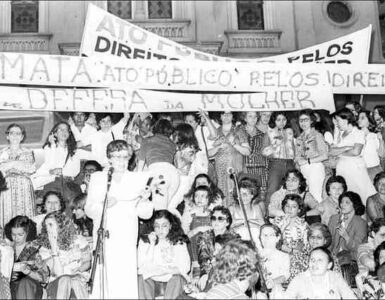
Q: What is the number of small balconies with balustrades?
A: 3